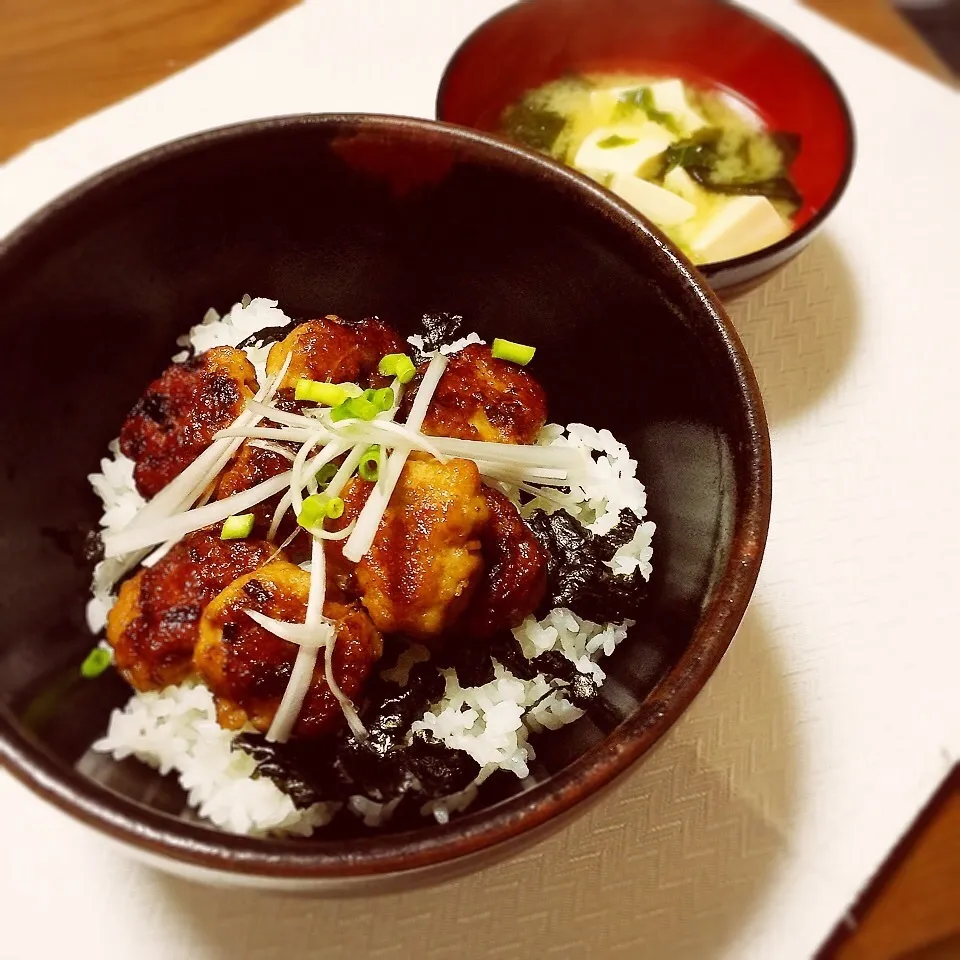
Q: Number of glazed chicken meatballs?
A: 8